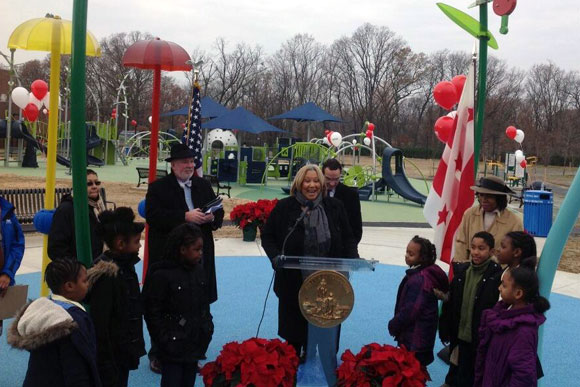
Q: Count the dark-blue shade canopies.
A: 3